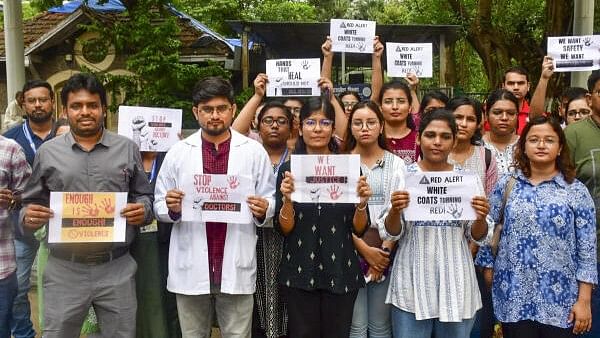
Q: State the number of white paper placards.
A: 9